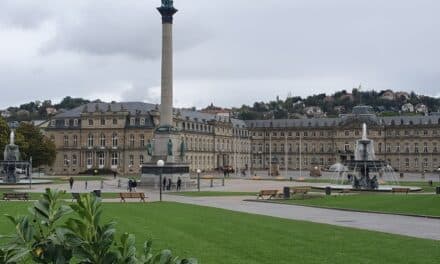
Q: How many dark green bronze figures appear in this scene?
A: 3